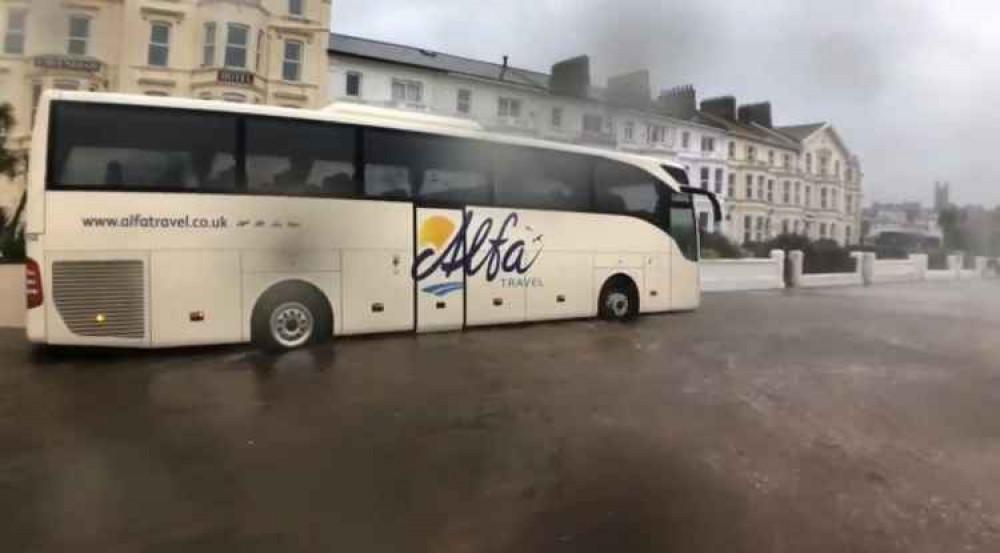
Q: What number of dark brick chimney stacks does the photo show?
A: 5